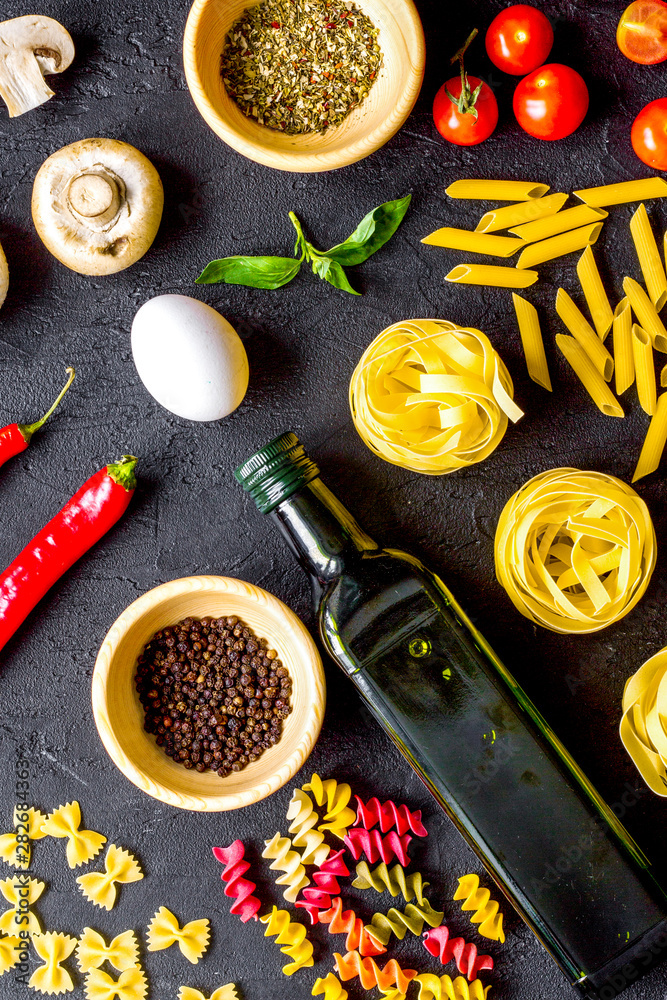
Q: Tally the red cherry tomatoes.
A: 5